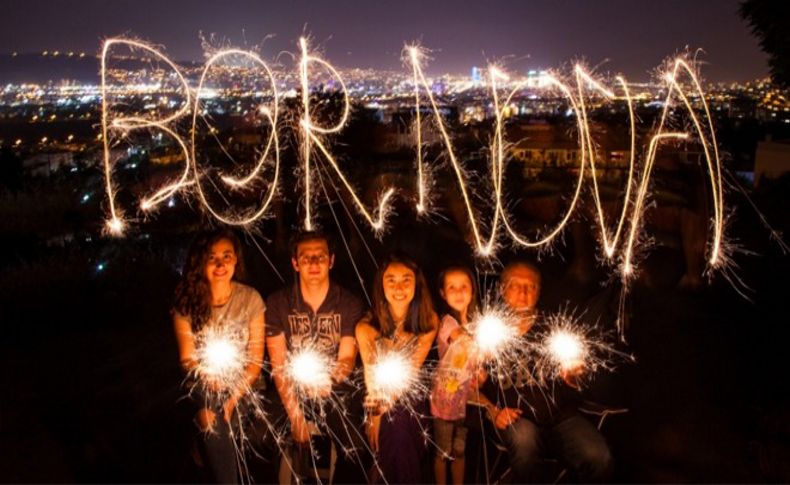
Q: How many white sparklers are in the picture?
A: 5